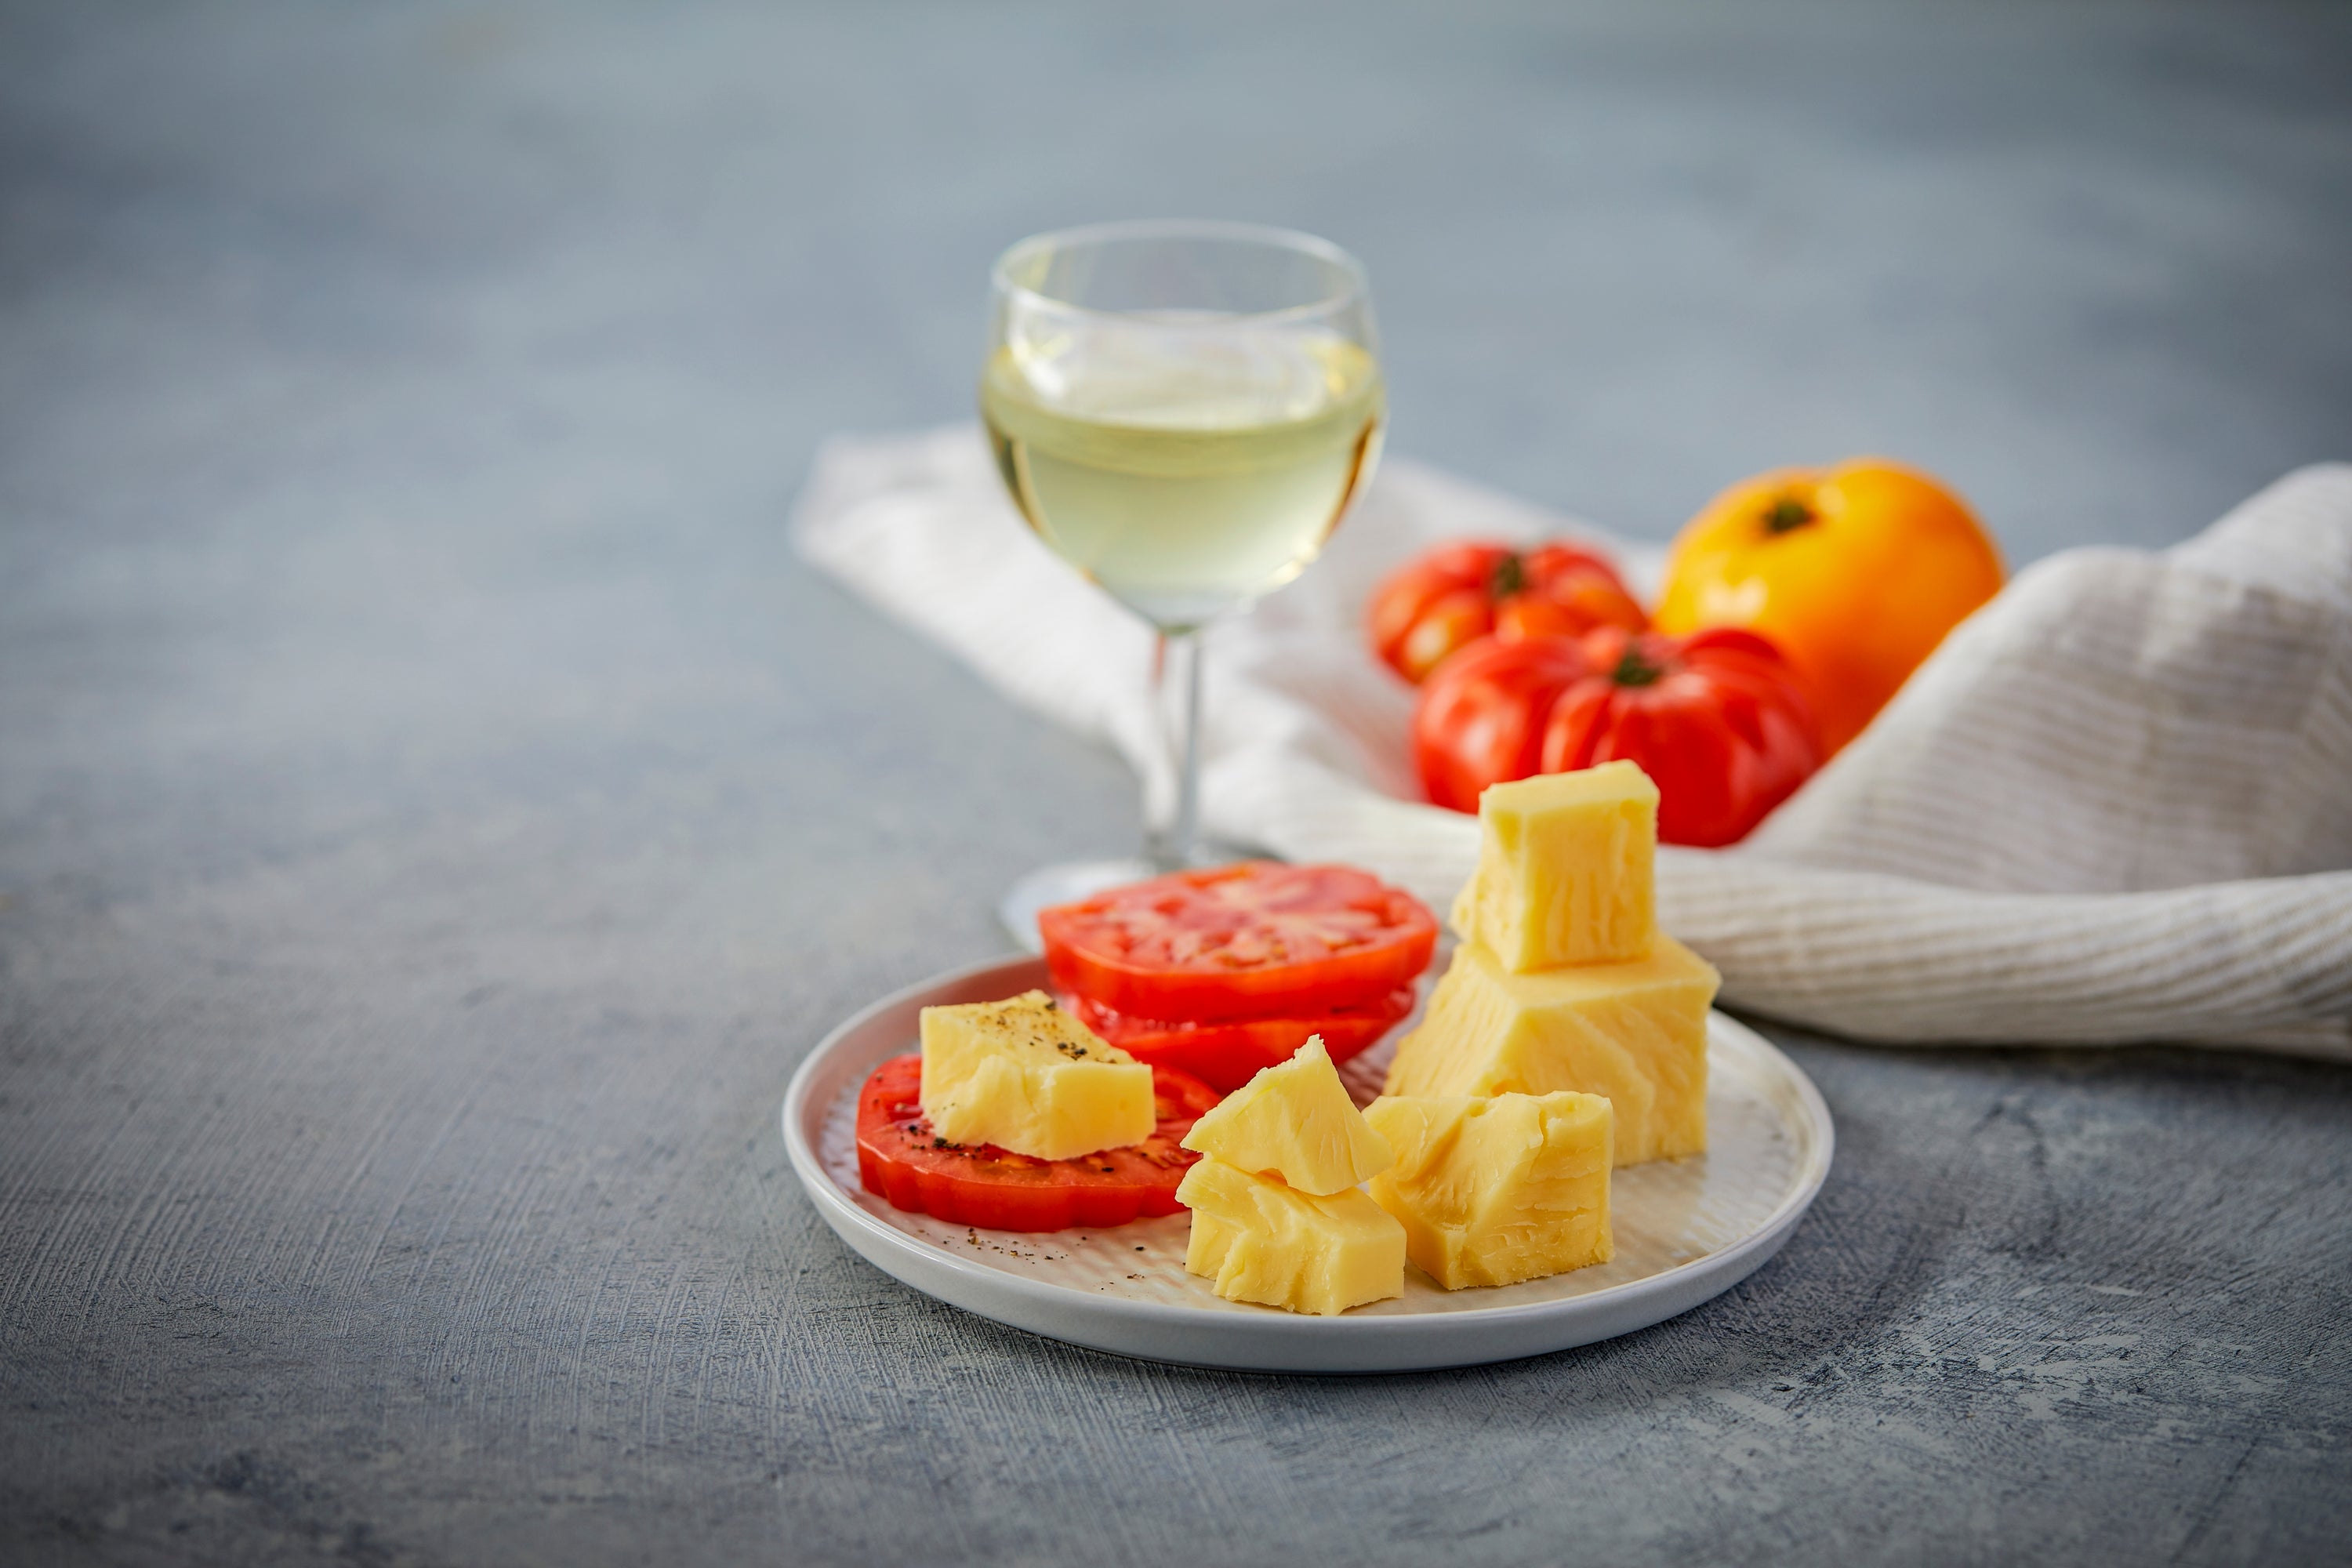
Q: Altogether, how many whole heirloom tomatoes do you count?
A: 3